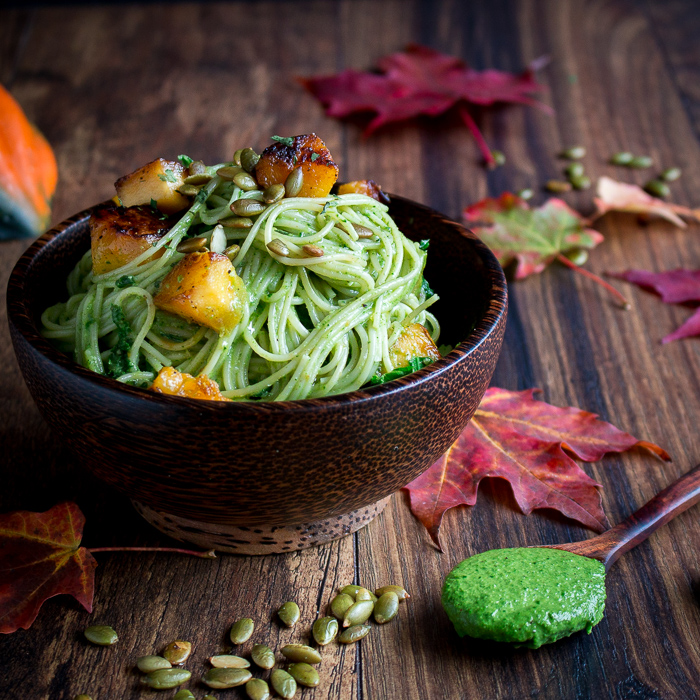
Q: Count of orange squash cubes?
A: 7